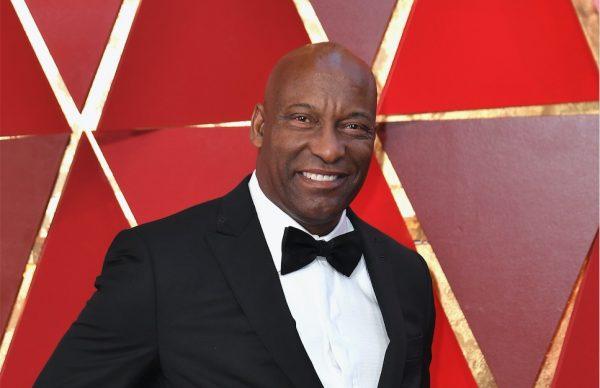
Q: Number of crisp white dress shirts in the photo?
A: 1